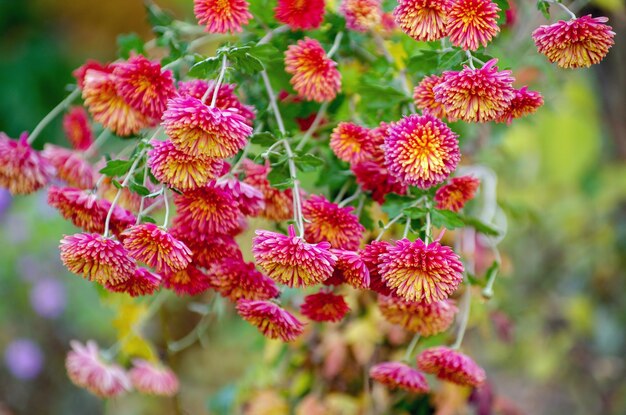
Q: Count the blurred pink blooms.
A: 2